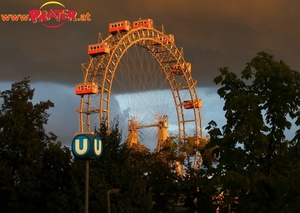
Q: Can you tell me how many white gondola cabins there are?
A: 0